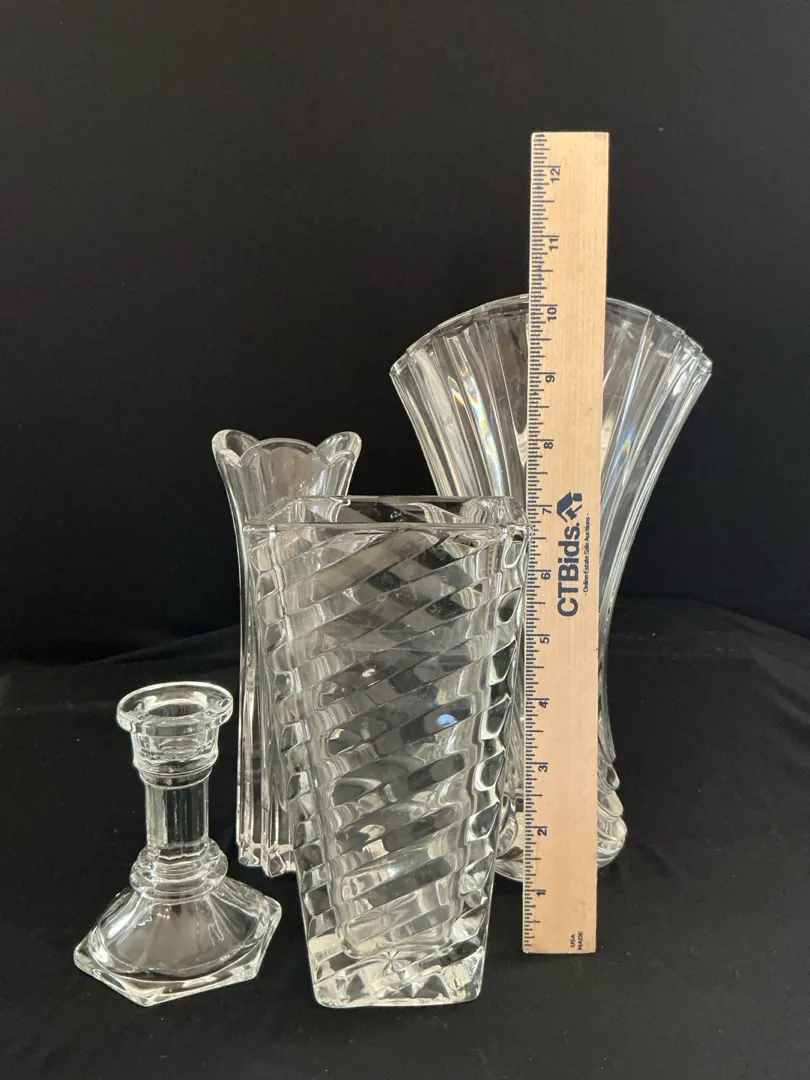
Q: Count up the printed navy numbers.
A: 12